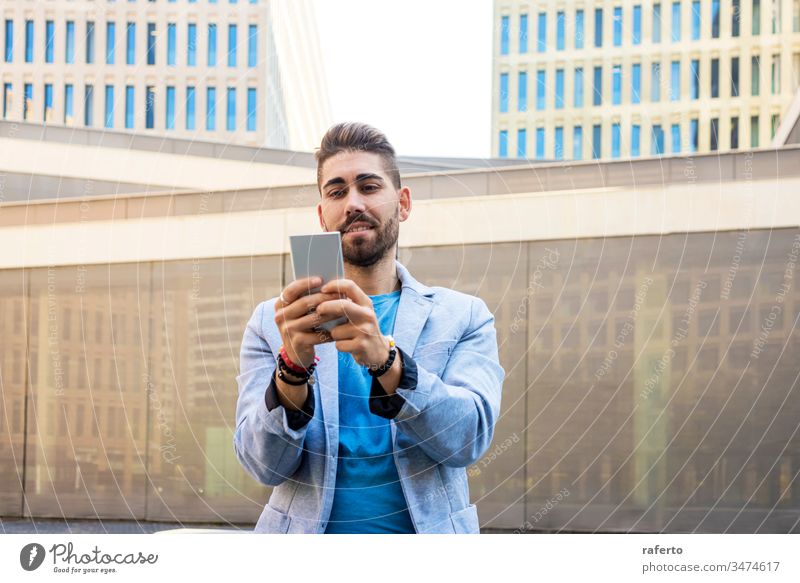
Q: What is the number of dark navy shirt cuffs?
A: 2